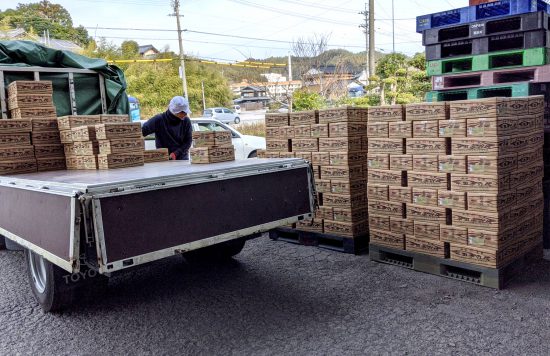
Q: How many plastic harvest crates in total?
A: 0